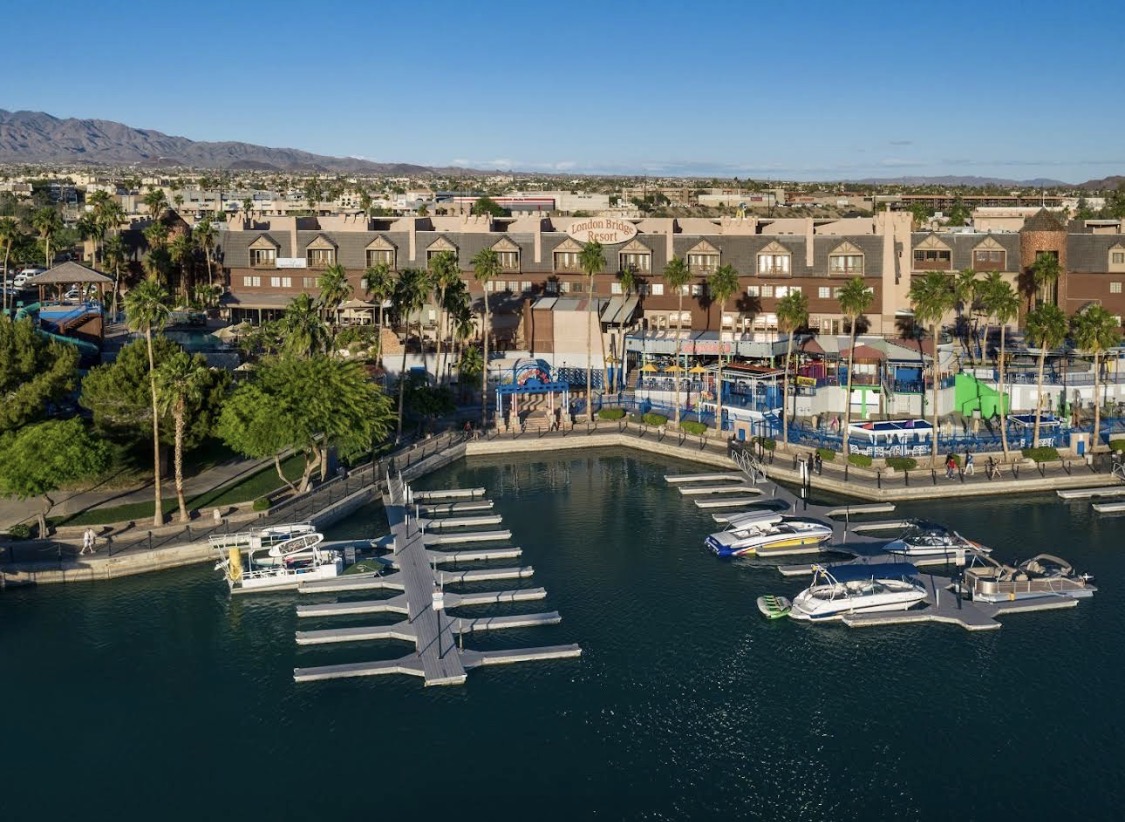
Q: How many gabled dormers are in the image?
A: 13